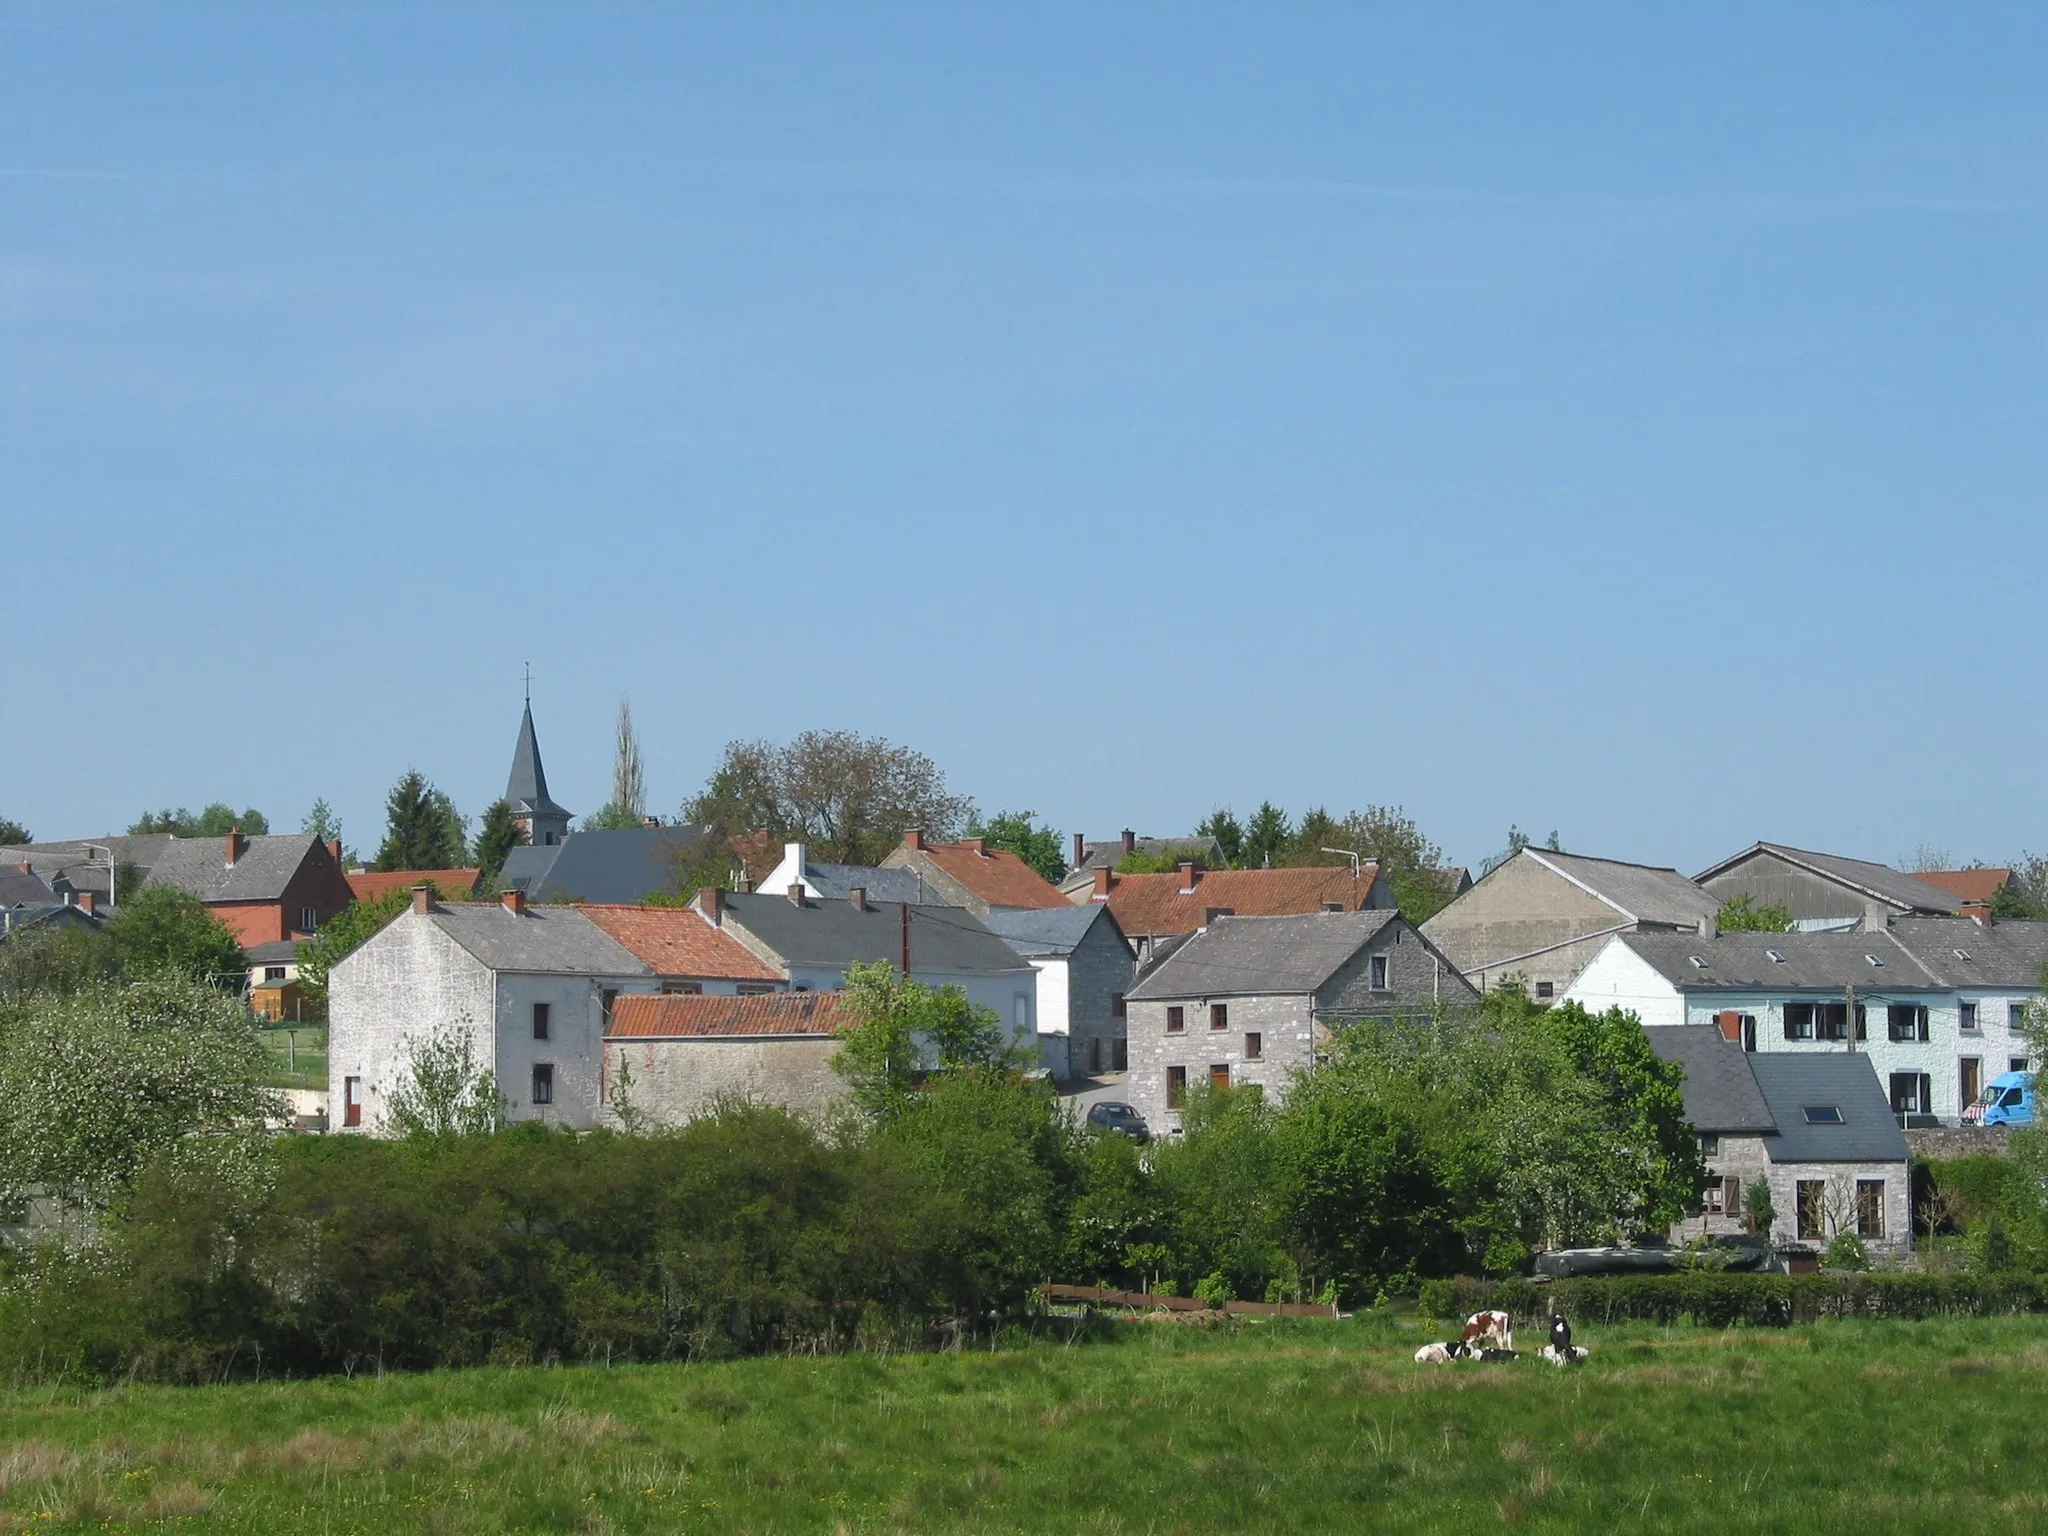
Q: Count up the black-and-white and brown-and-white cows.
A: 5